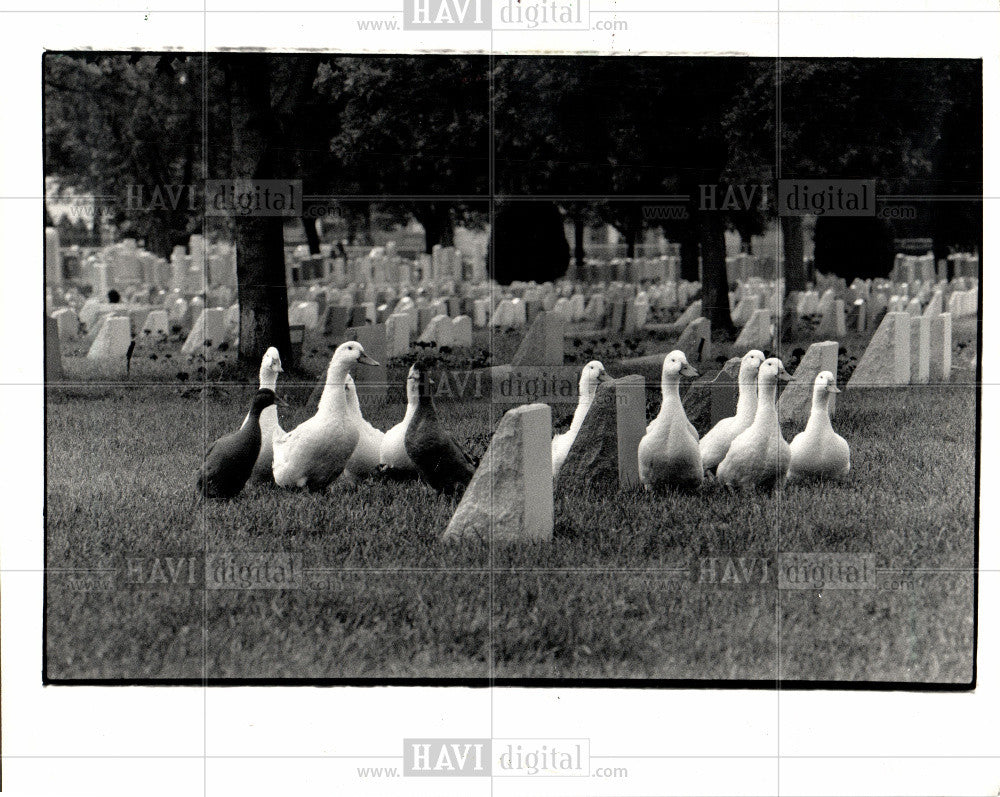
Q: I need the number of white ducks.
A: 9